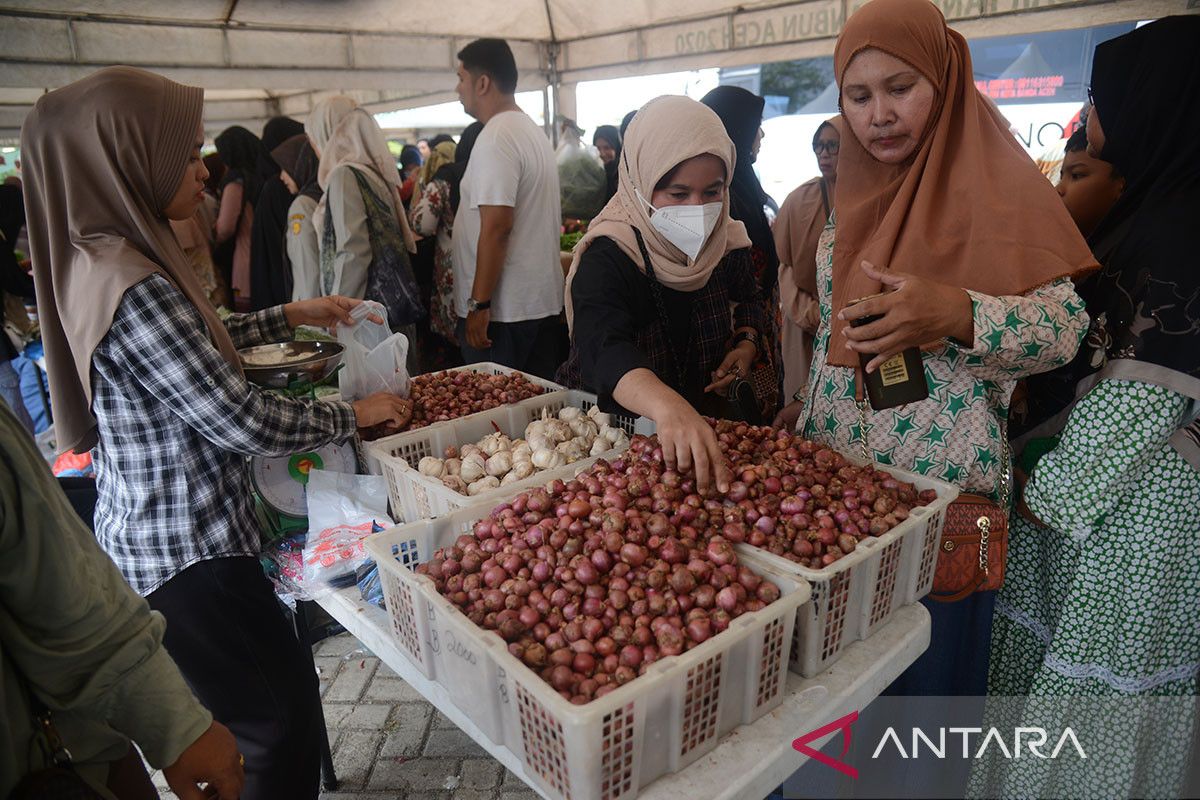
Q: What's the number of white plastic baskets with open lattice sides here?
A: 4